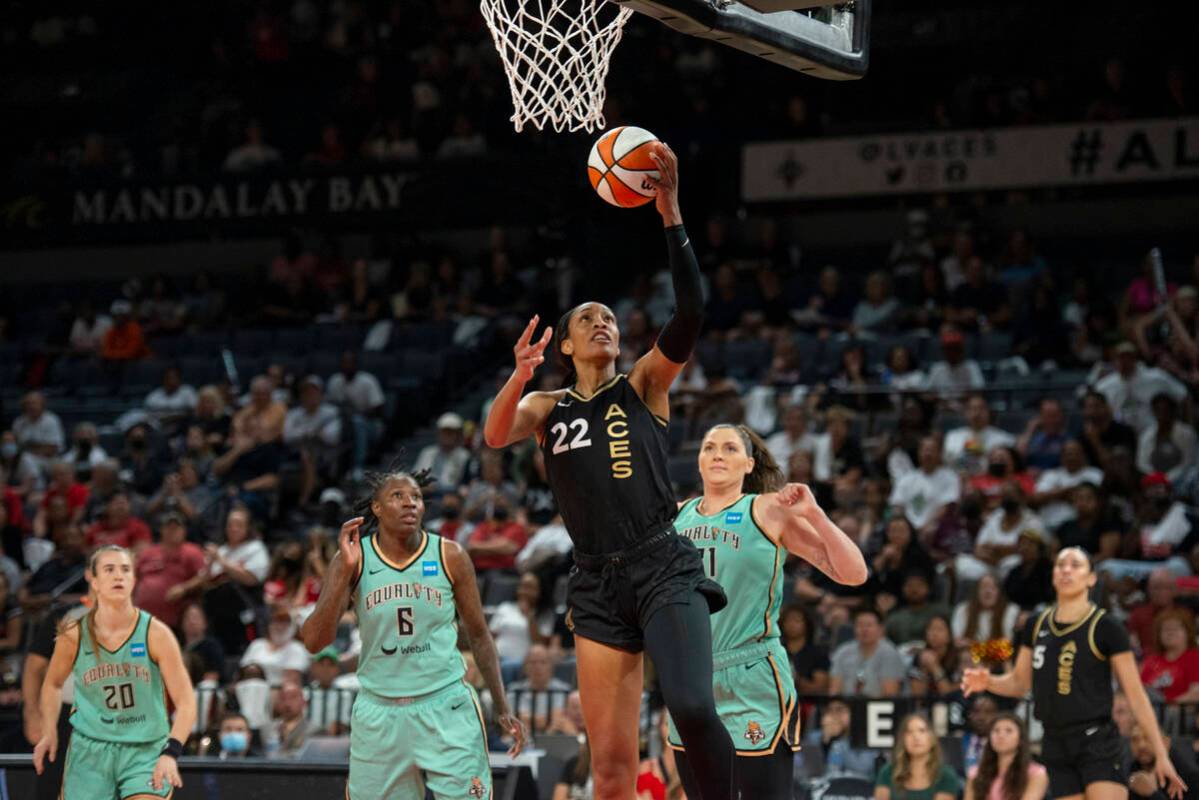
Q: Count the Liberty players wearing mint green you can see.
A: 3